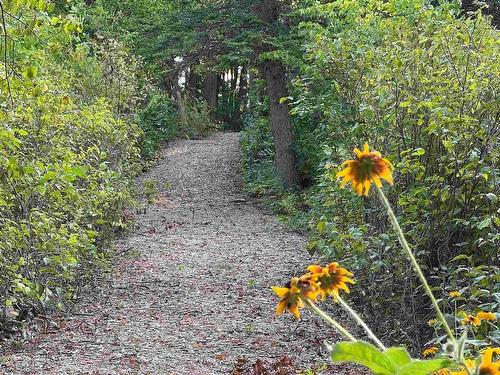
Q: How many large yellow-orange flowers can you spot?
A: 3